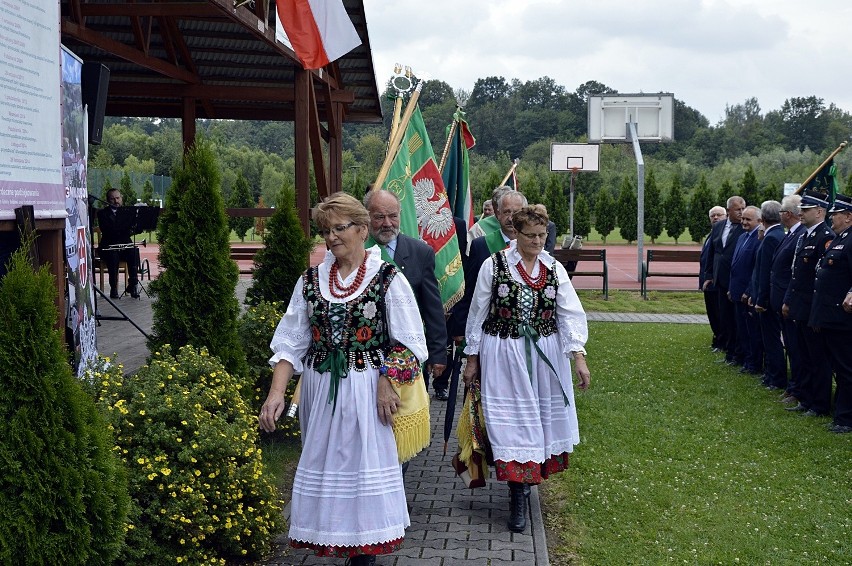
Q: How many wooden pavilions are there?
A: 1